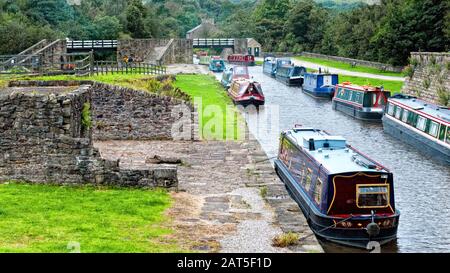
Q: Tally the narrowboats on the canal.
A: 10